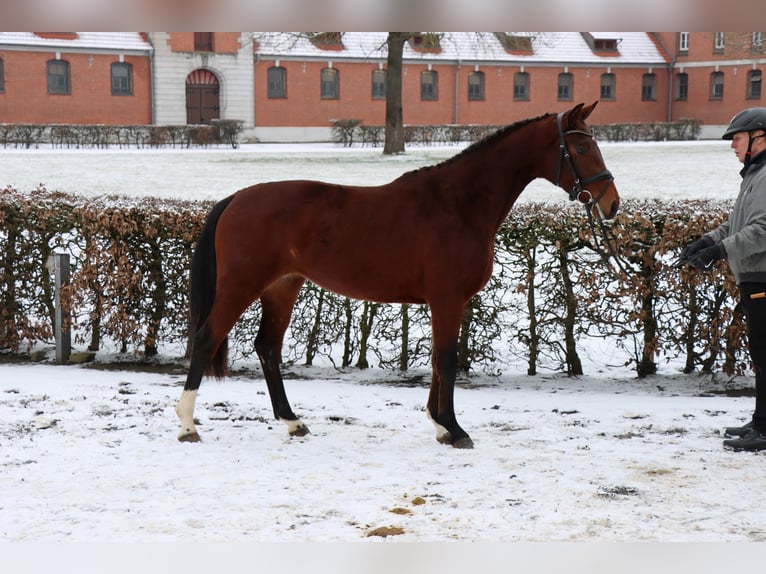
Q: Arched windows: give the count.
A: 15